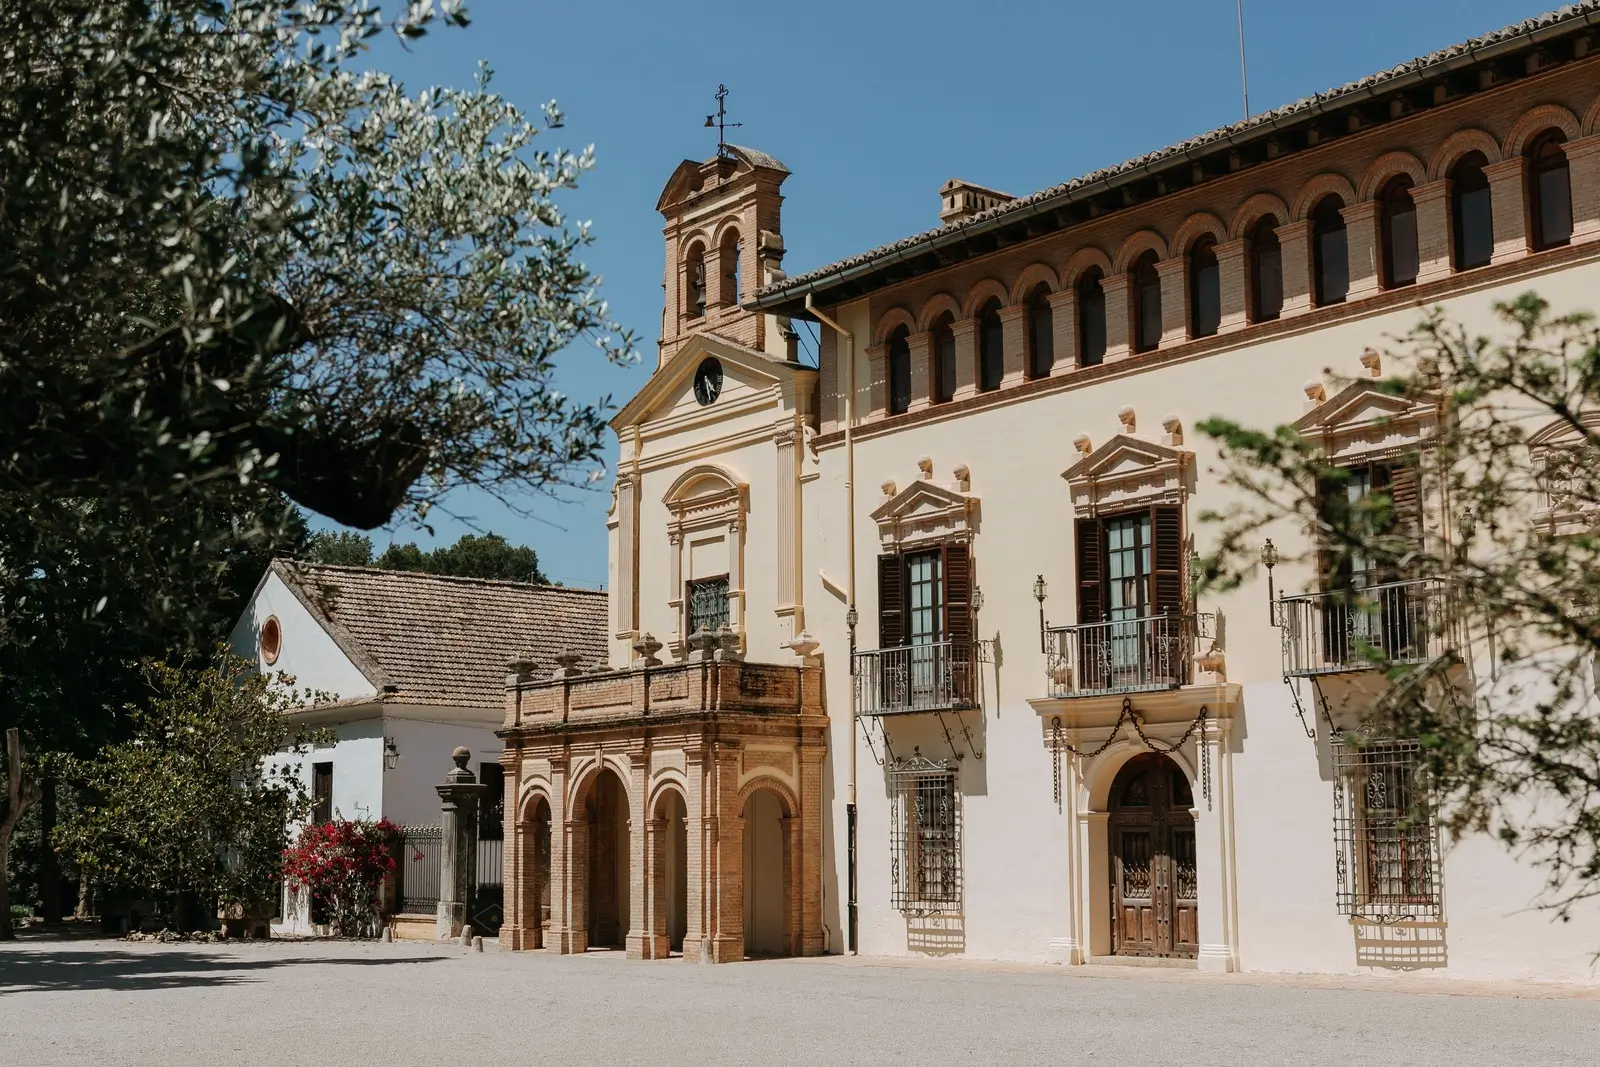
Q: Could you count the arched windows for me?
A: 12